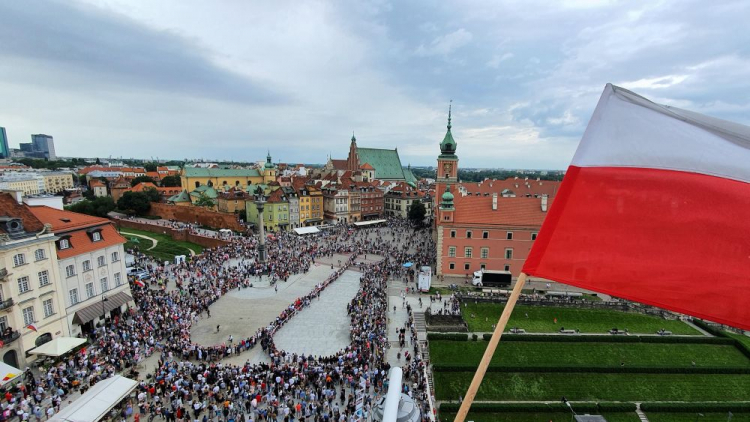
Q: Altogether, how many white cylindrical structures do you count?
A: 1